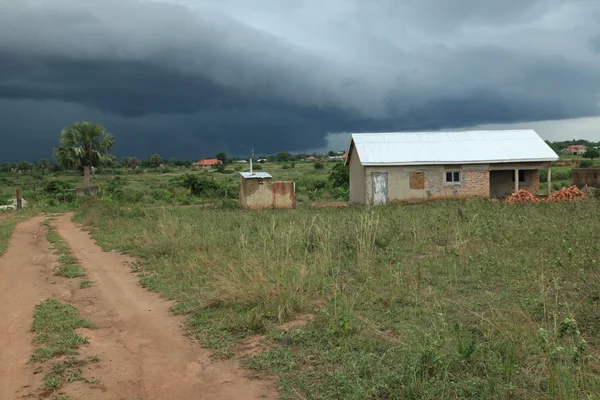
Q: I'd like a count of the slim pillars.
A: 2